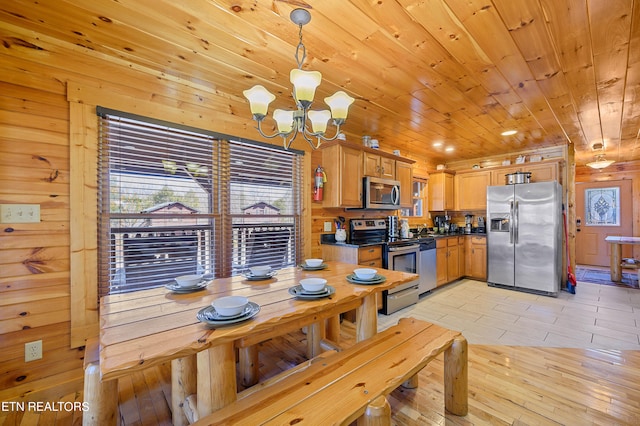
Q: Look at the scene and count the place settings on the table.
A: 6